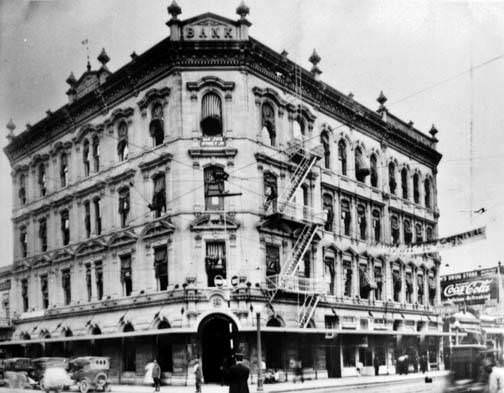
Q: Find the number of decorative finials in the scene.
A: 8